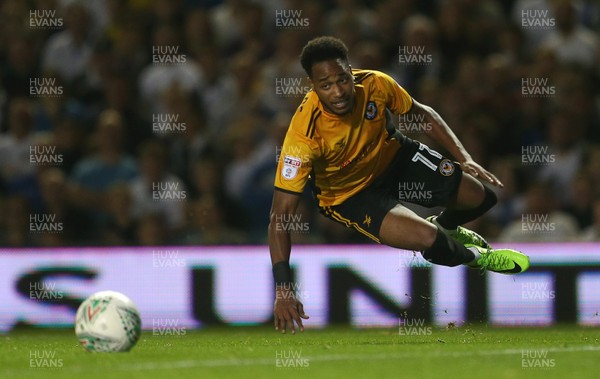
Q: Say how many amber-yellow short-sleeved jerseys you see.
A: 1